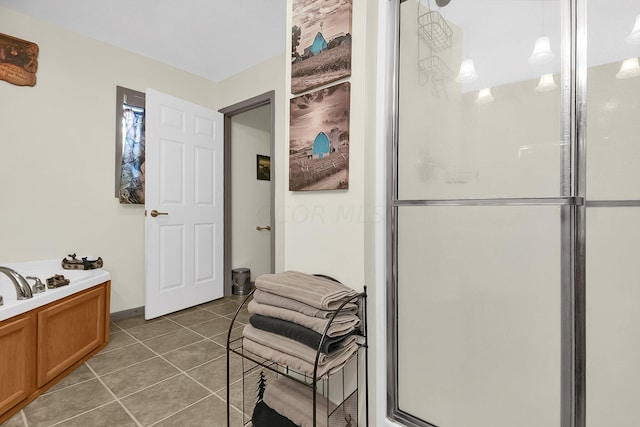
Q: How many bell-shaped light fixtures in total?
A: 6